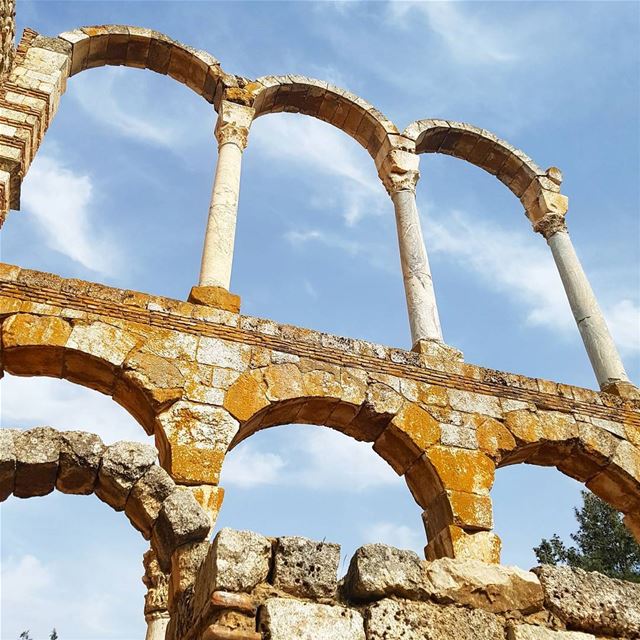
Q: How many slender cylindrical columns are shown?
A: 3